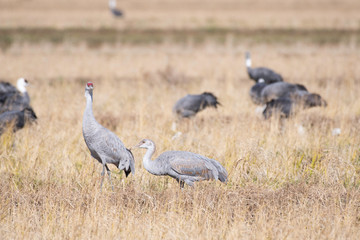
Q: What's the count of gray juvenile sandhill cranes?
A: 1